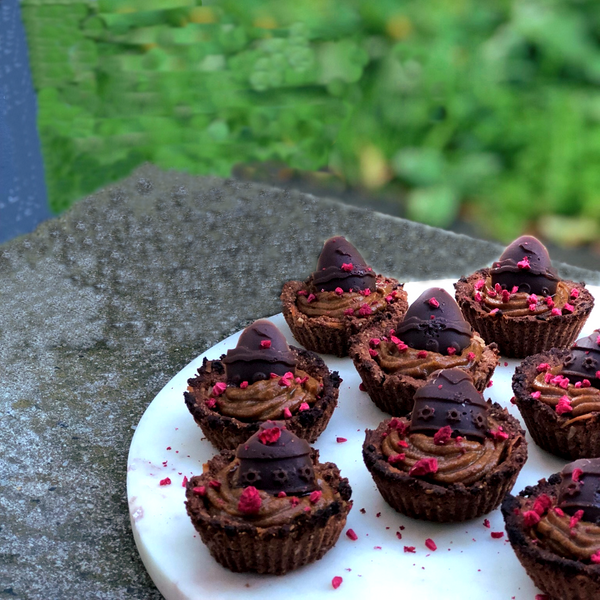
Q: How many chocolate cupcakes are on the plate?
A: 8